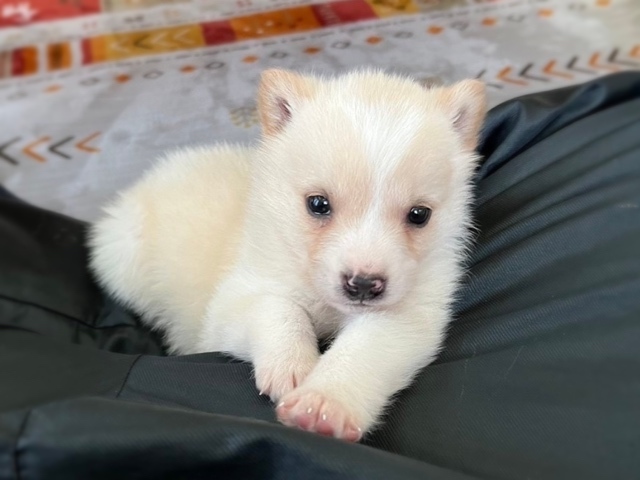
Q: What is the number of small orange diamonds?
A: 10